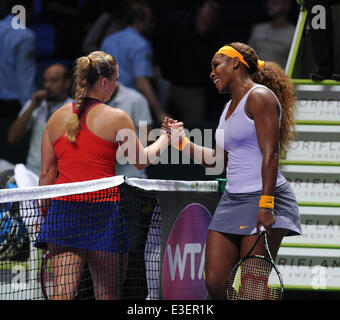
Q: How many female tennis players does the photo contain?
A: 2